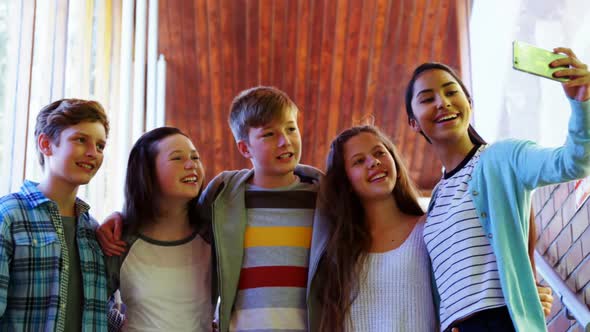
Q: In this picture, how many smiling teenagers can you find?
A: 5